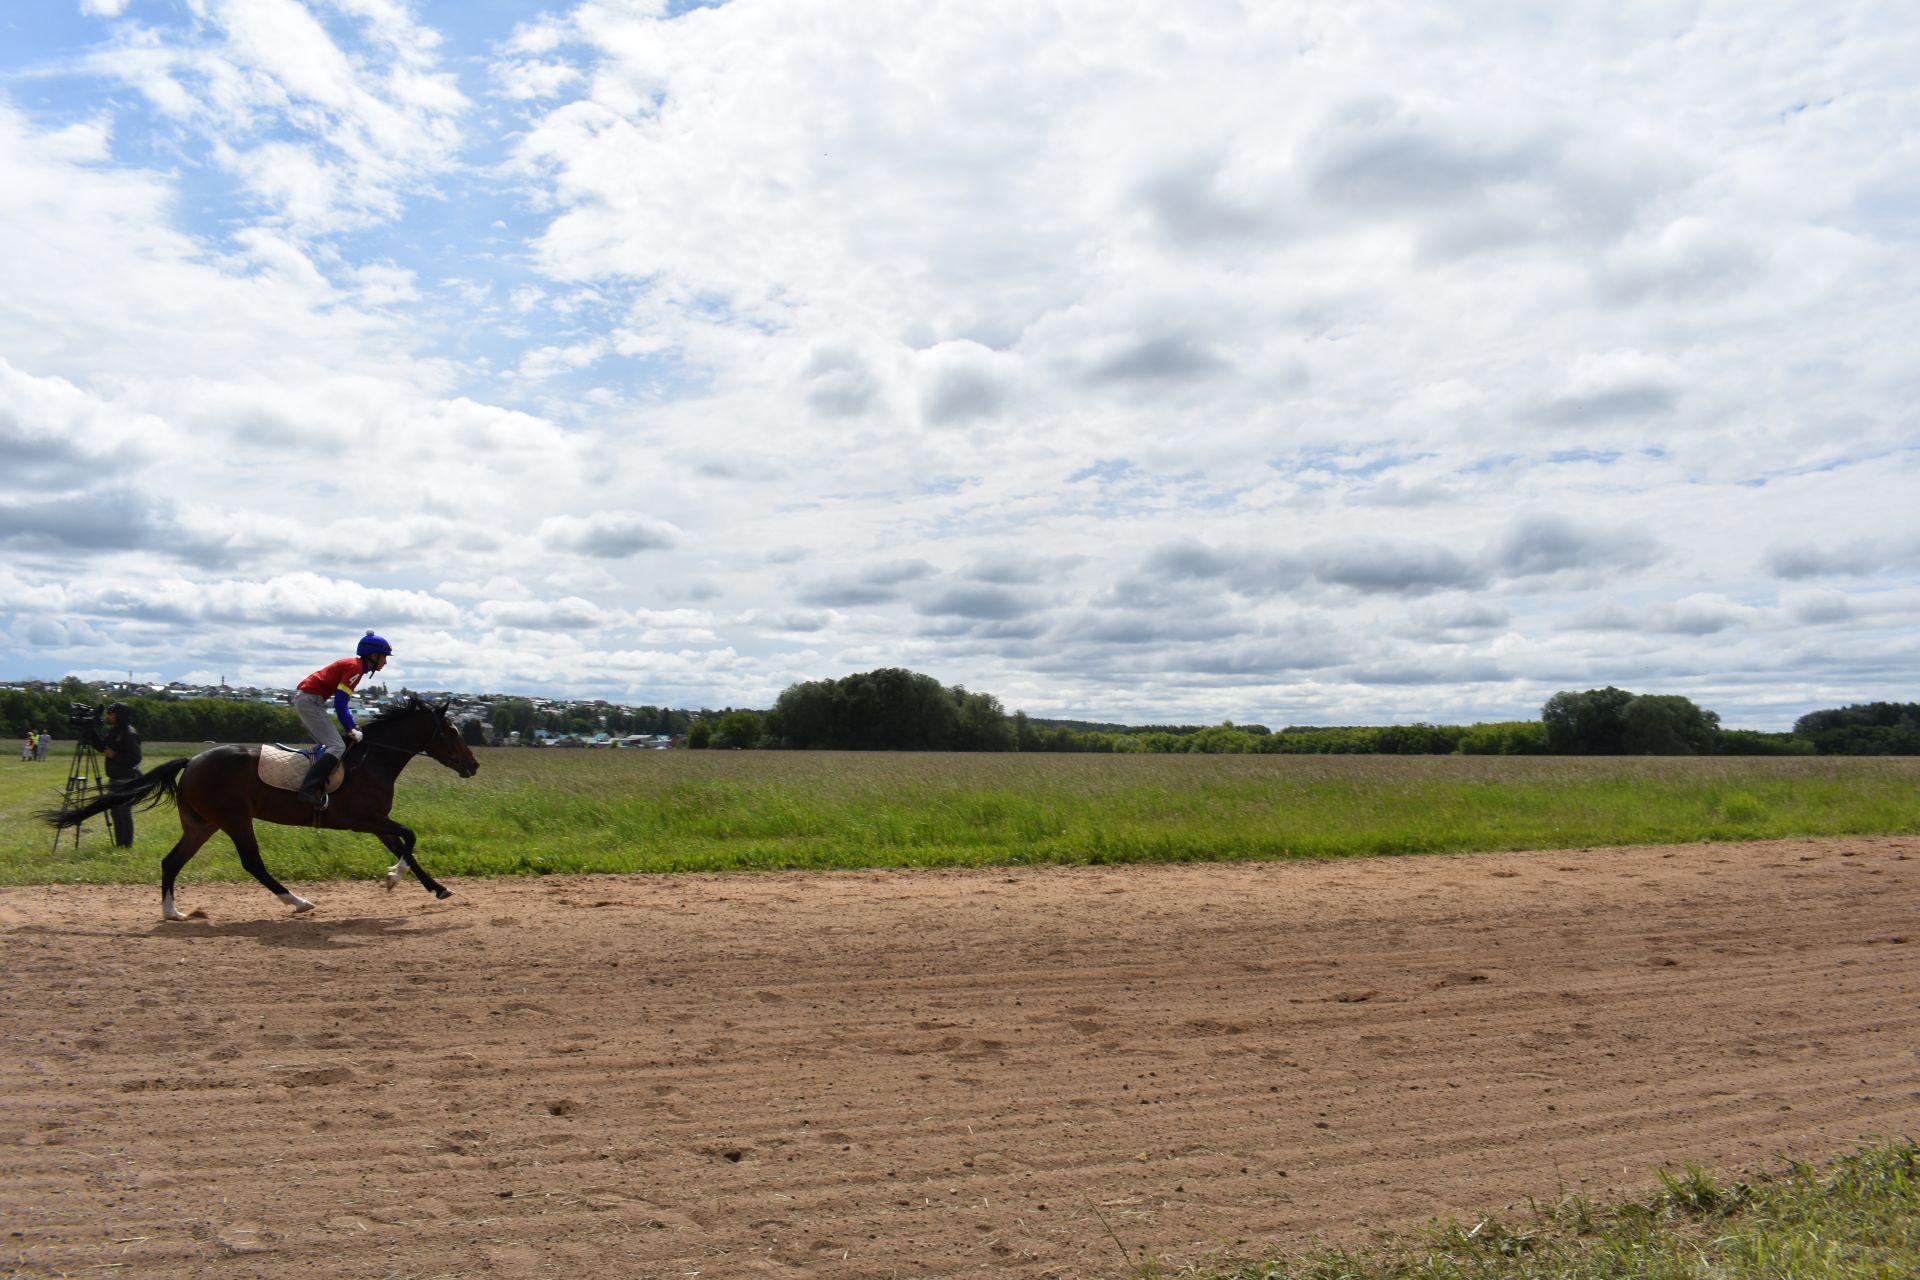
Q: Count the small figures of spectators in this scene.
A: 3